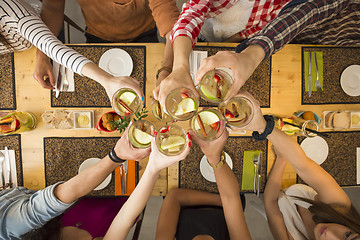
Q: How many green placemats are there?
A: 2